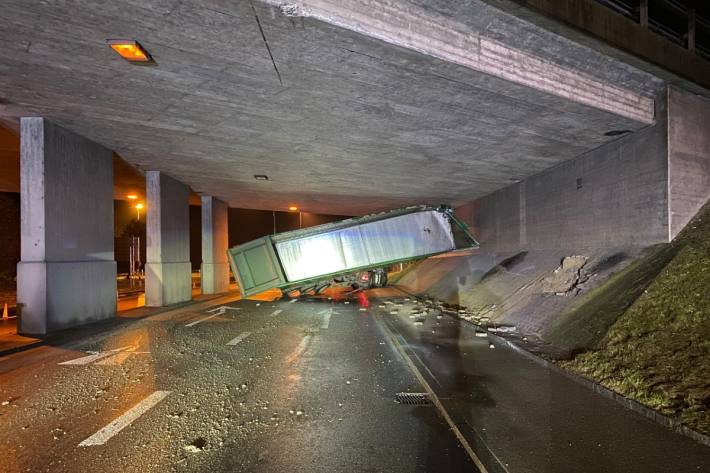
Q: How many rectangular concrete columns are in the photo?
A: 3